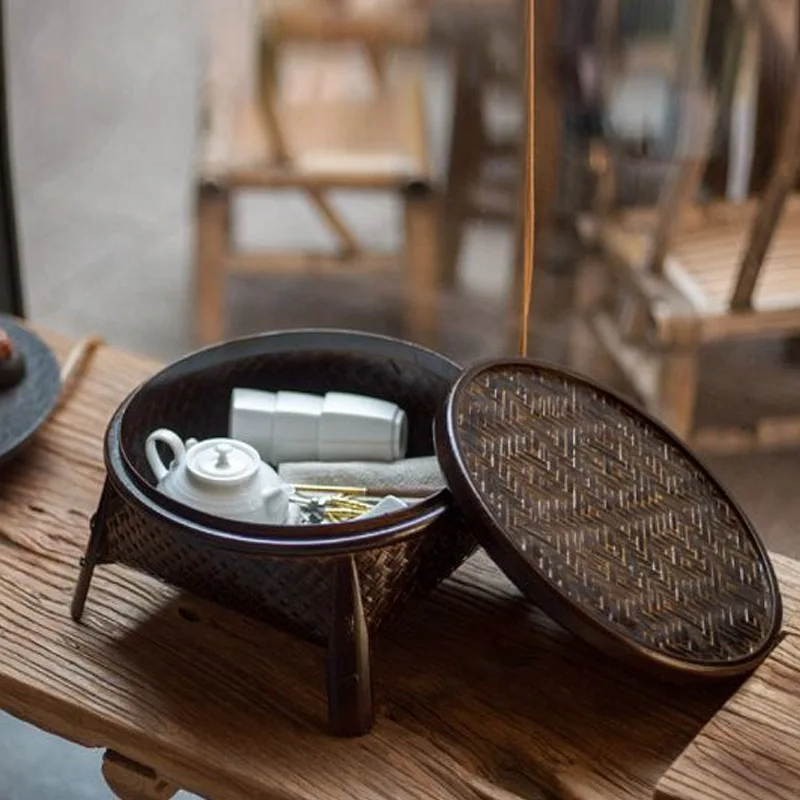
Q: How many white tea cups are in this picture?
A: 3